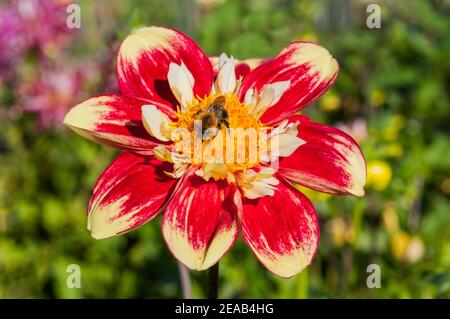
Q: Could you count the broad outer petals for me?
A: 8